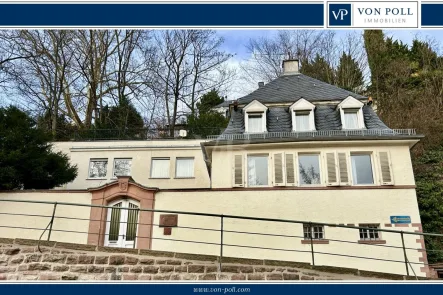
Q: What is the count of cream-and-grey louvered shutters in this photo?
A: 6